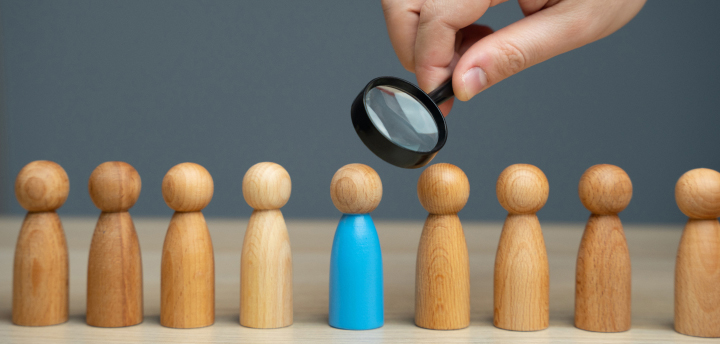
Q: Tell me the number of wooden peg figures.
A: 9